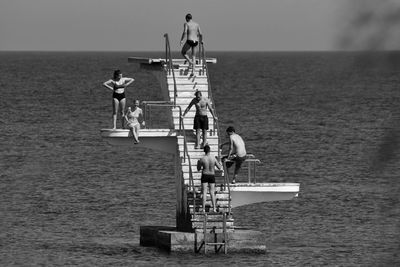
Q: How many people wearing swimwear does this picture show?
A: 6